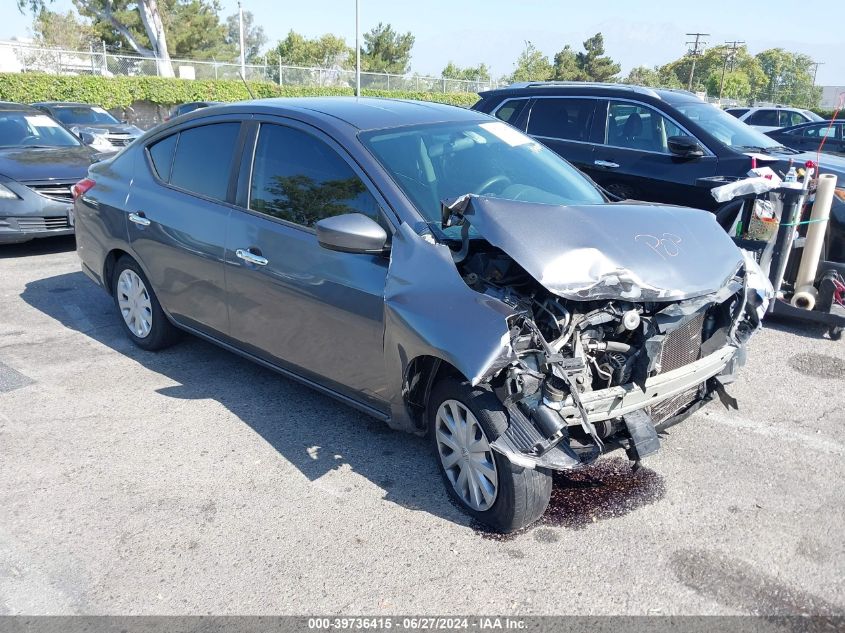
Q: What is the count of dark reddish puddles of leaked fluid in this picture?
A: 1